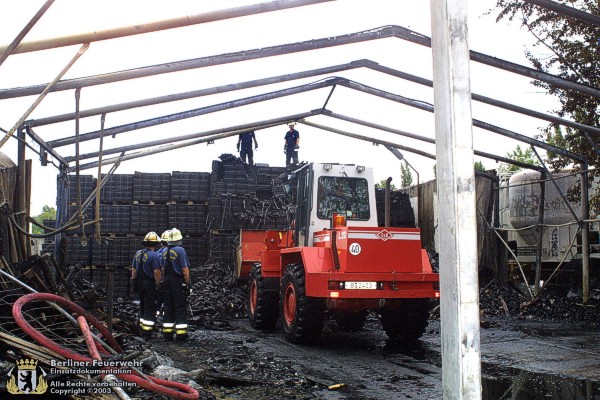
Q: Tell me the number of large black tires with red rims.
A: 2